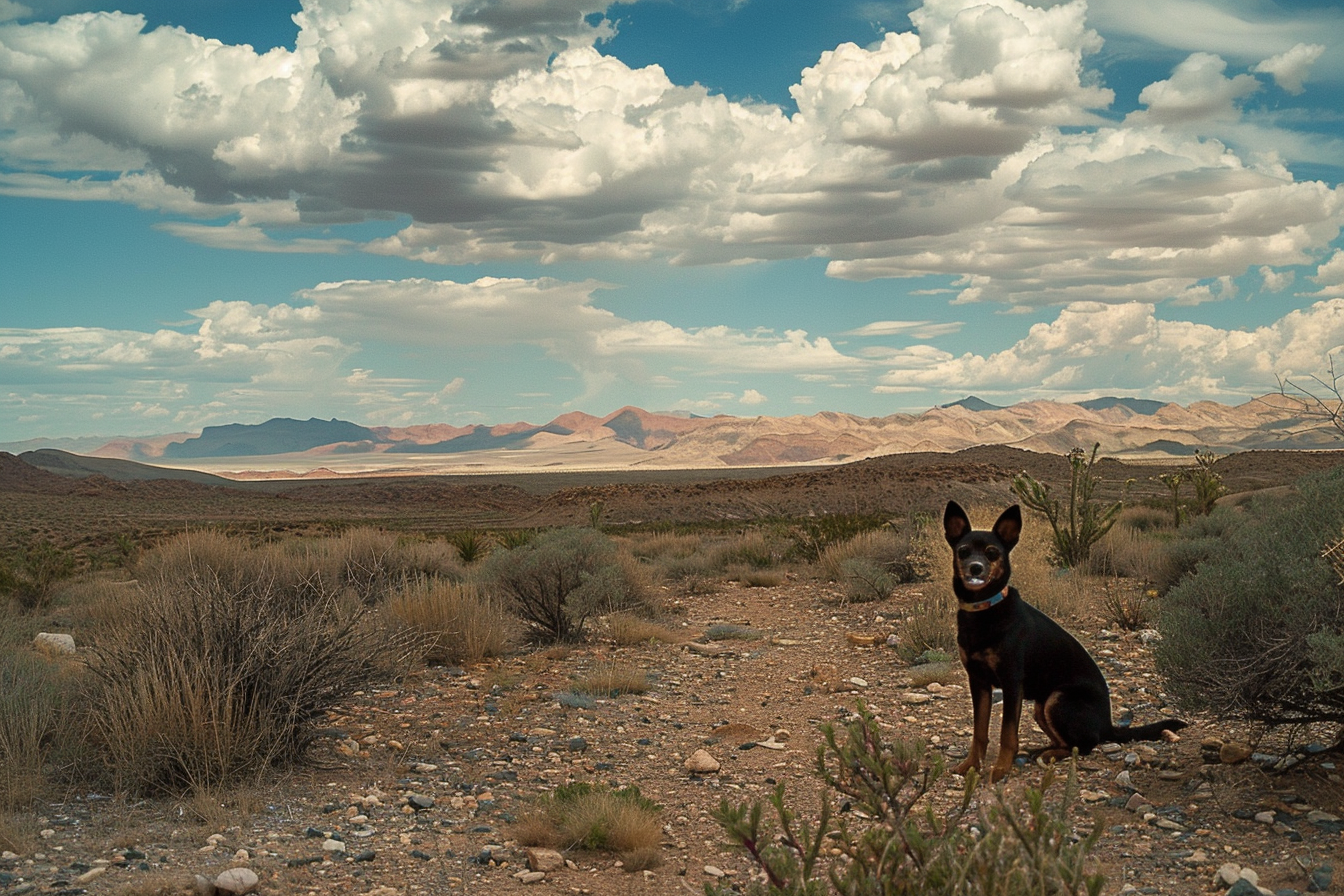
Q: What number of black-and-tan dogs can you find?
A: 1